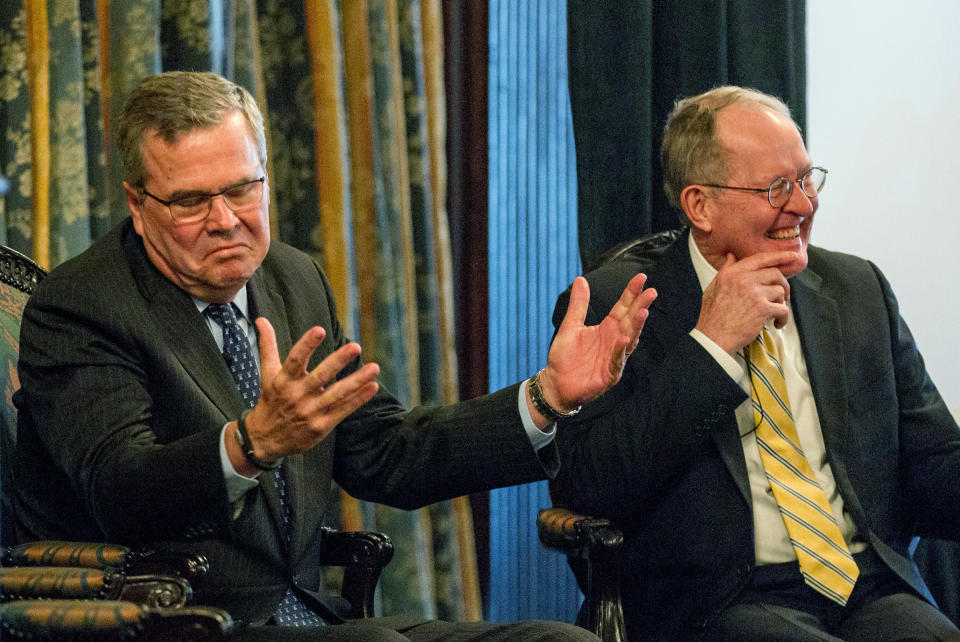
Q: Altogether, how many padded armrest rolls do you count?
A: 4